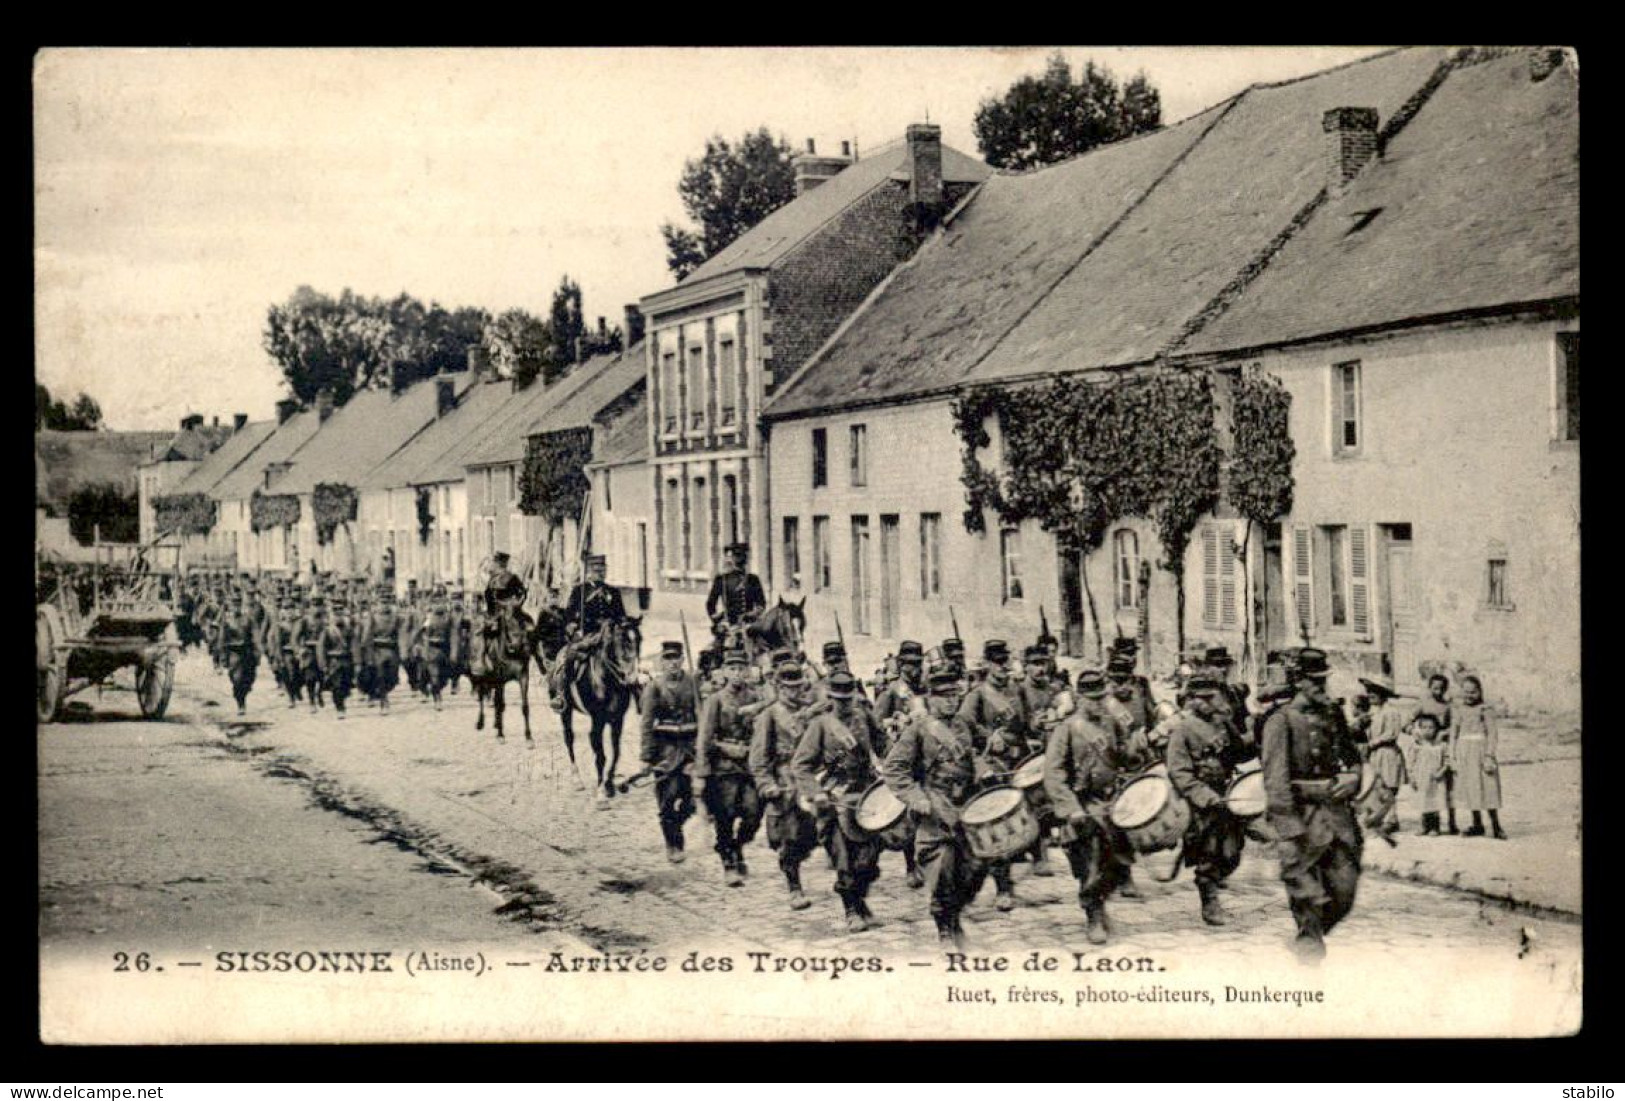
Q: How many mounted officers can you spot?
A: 3